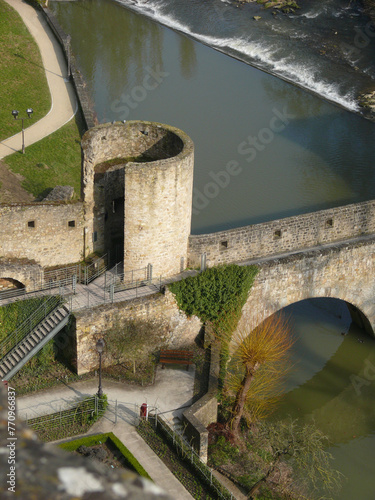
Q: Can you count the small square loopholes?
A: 5